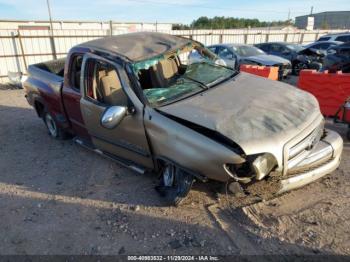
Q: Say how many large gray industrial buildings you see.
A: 1